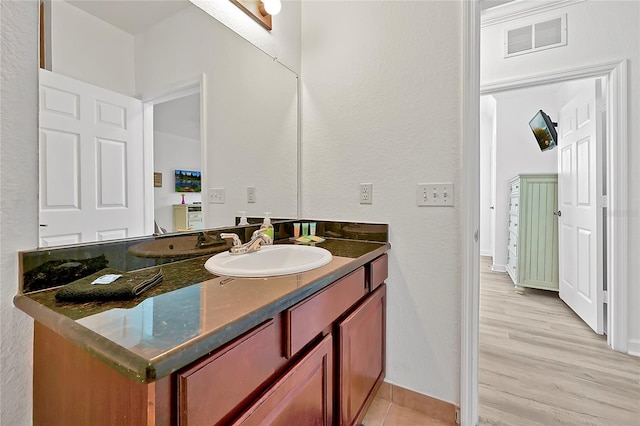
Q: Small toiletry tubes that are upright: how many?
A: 3